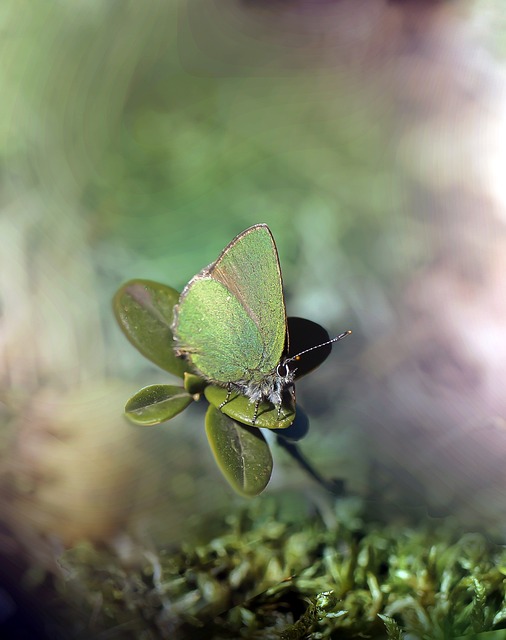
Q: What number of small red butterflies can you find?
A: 0